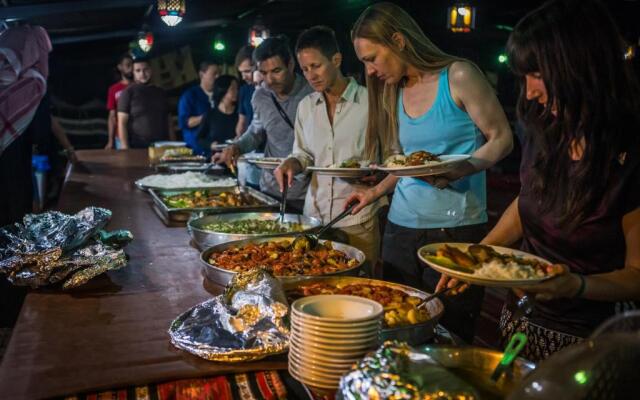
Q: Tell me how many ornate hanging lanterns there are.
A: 4